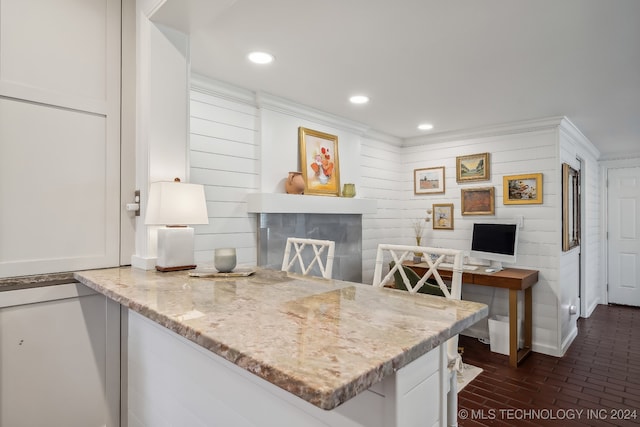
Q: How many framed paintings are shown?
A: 6